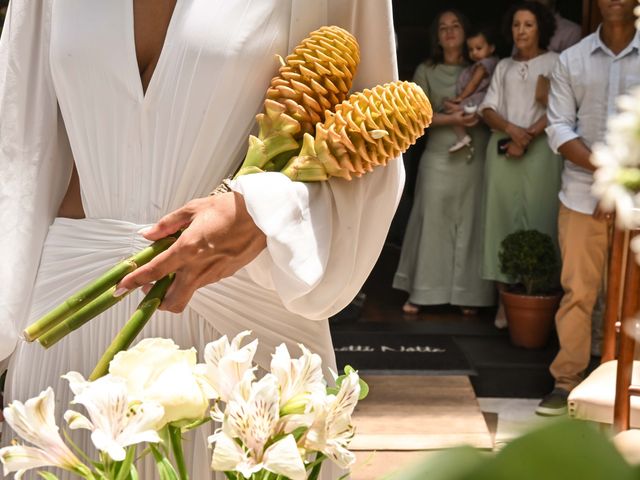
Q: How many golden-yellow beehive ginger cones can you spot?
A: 2